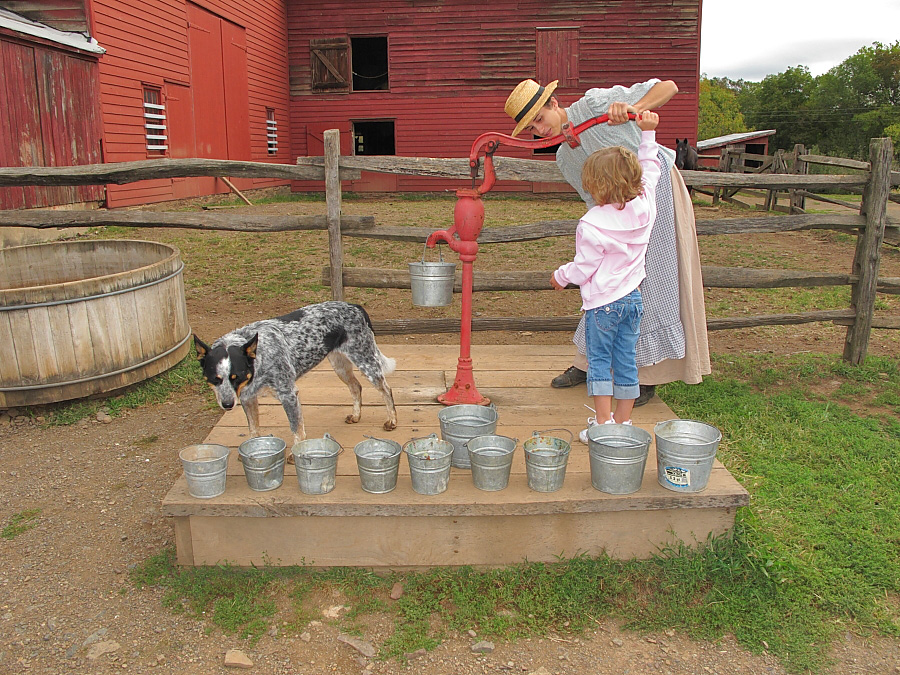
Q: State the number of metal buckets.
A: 11